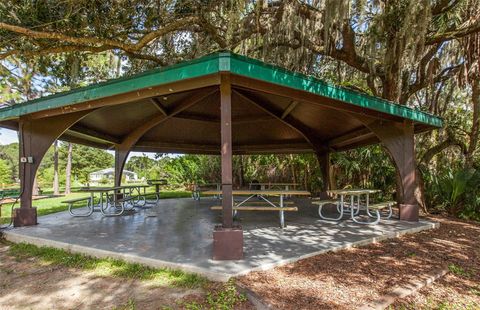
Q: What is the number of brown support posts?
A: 5